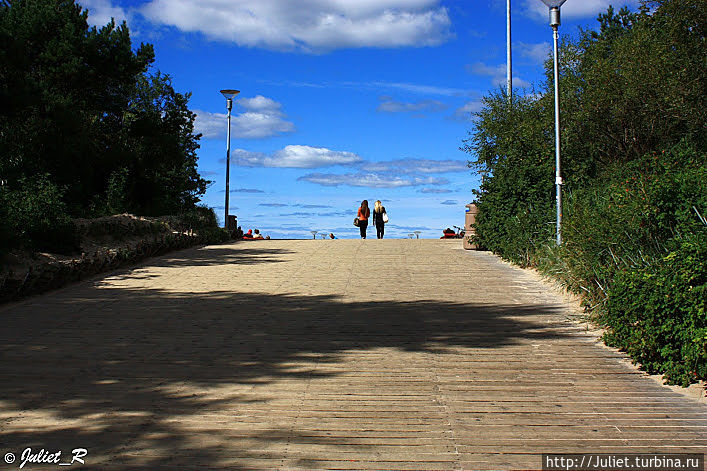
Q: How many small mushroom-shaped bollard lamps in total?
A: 4